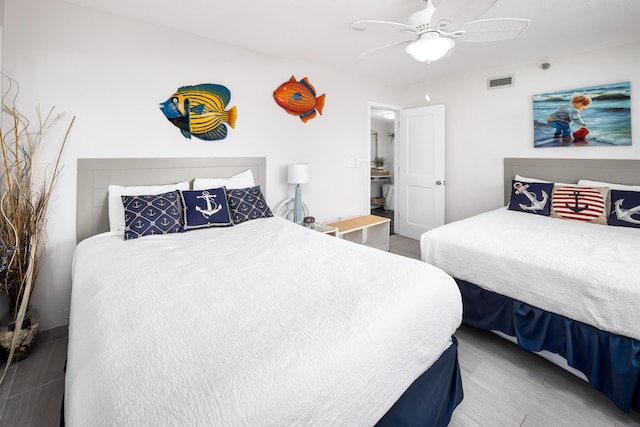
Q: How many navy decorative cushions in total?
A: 5